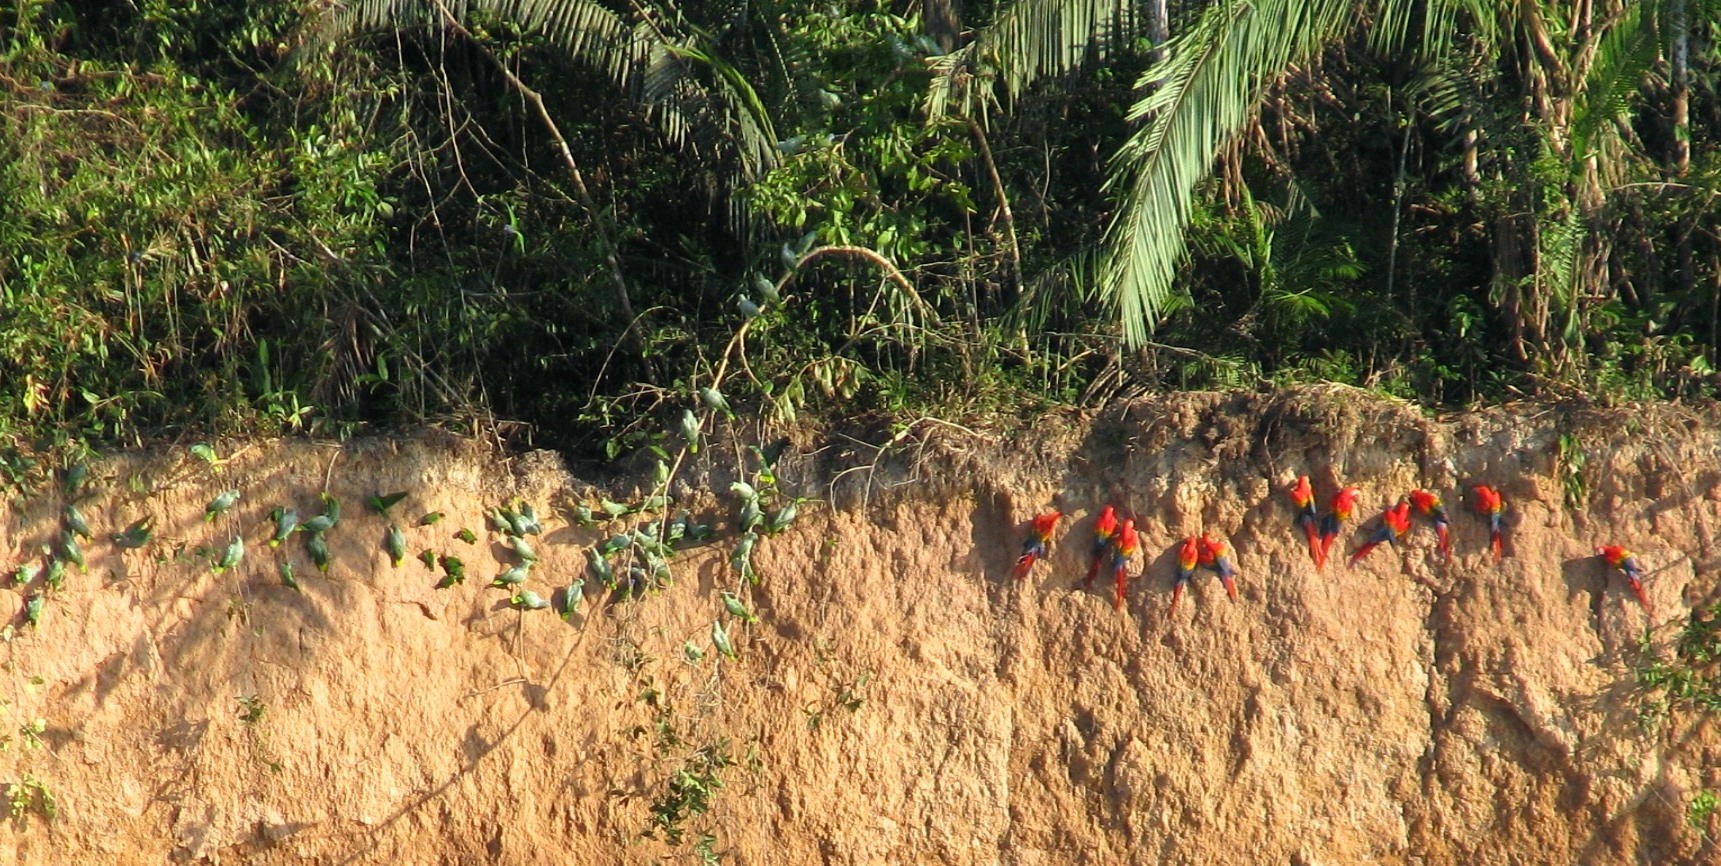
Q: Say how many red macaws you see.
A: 11